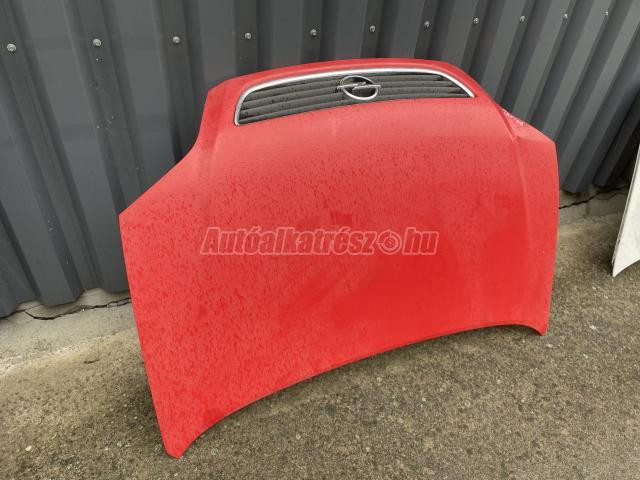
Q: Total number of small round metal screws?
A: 11